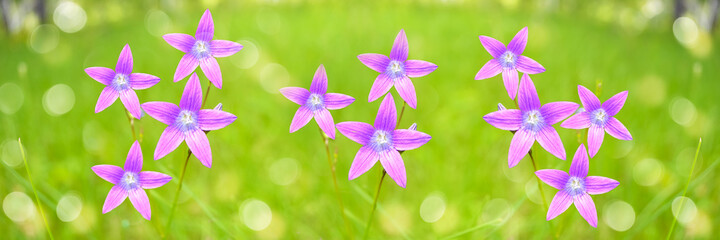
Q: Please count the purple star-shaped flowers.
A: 11